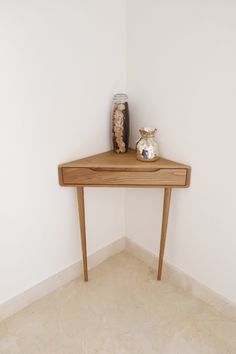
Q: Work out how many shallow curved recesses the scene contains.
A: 1